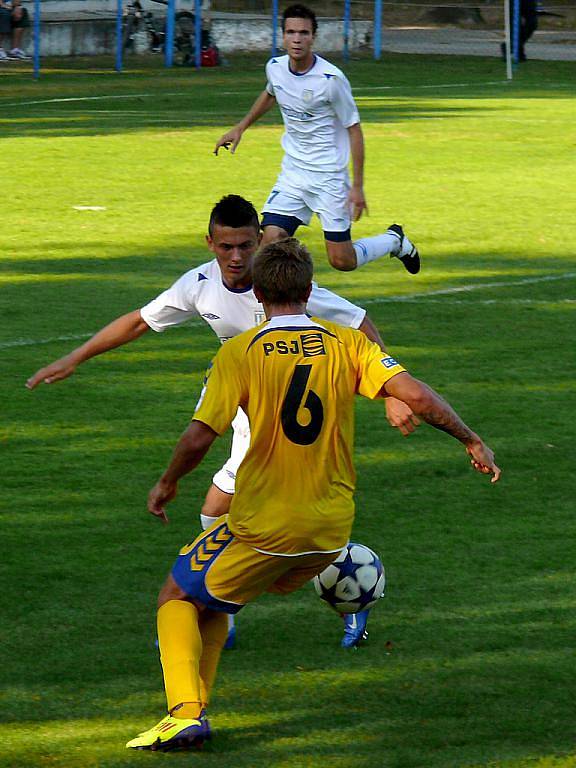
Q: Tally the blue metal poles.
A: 8